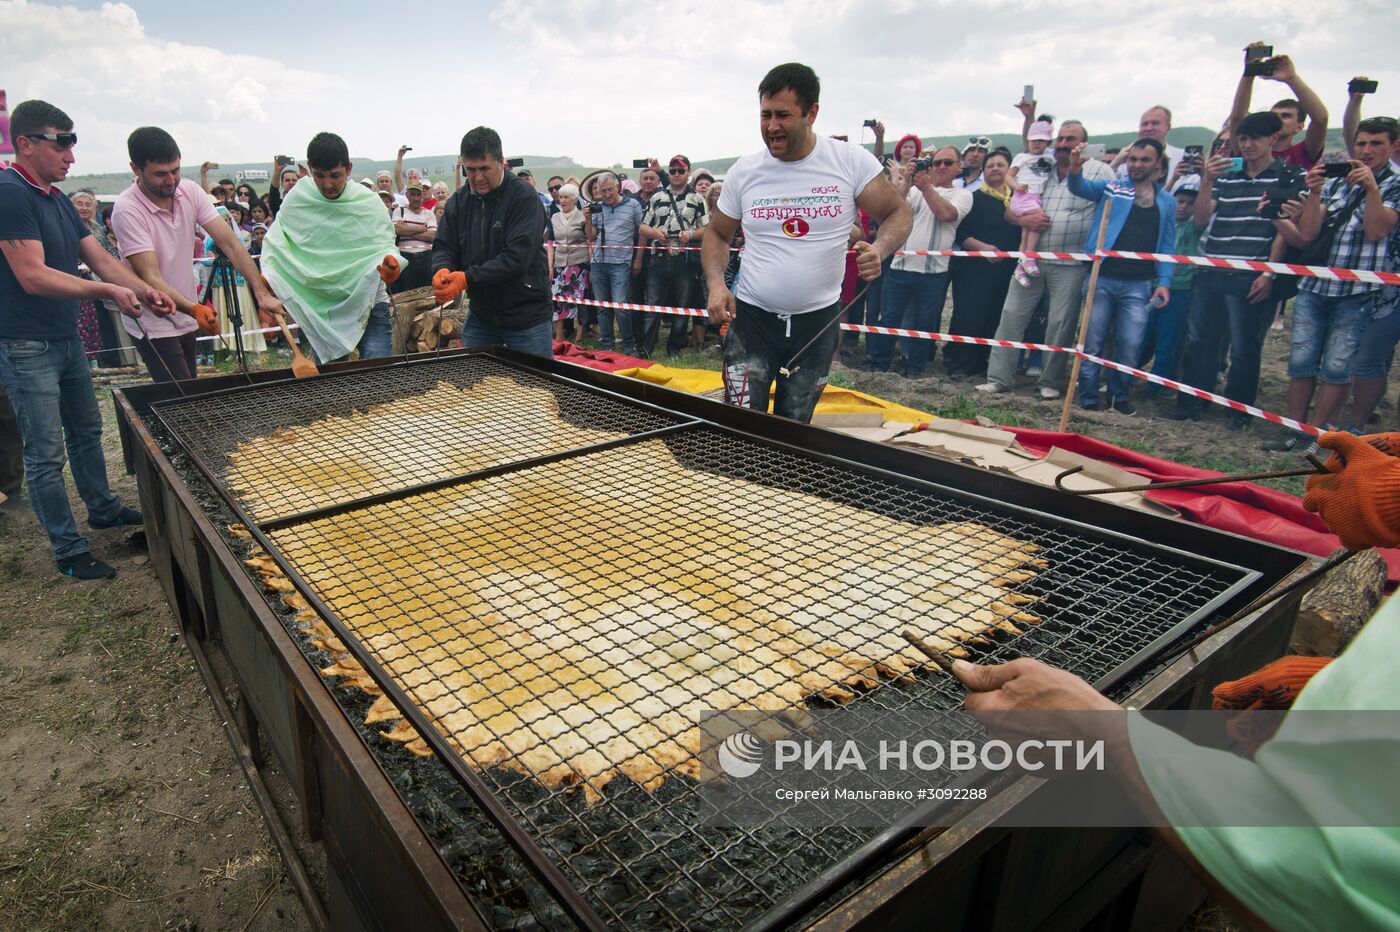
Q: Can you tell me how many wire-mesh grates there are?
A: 2